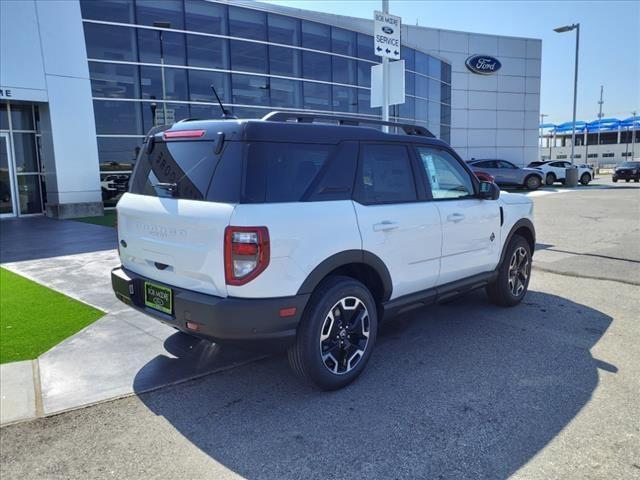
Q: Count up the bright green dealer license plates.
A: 1